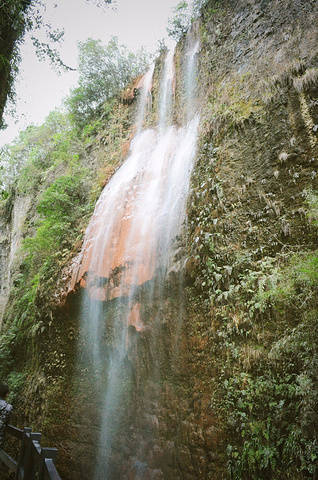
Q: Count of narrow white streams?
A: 3